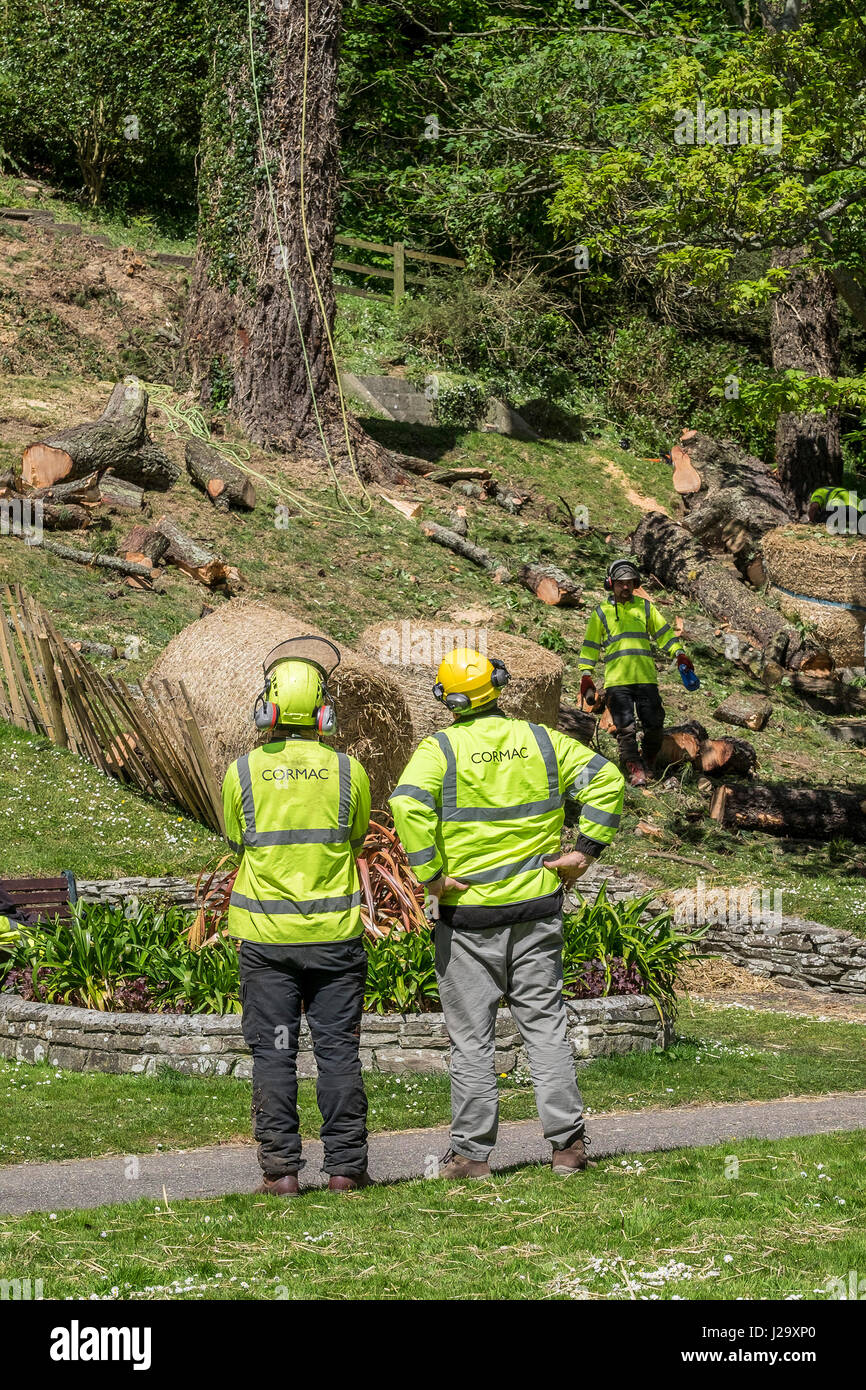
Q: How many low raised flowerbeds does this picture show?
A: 1